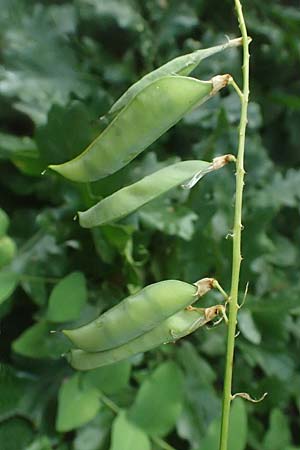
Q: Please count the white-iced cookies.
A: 0